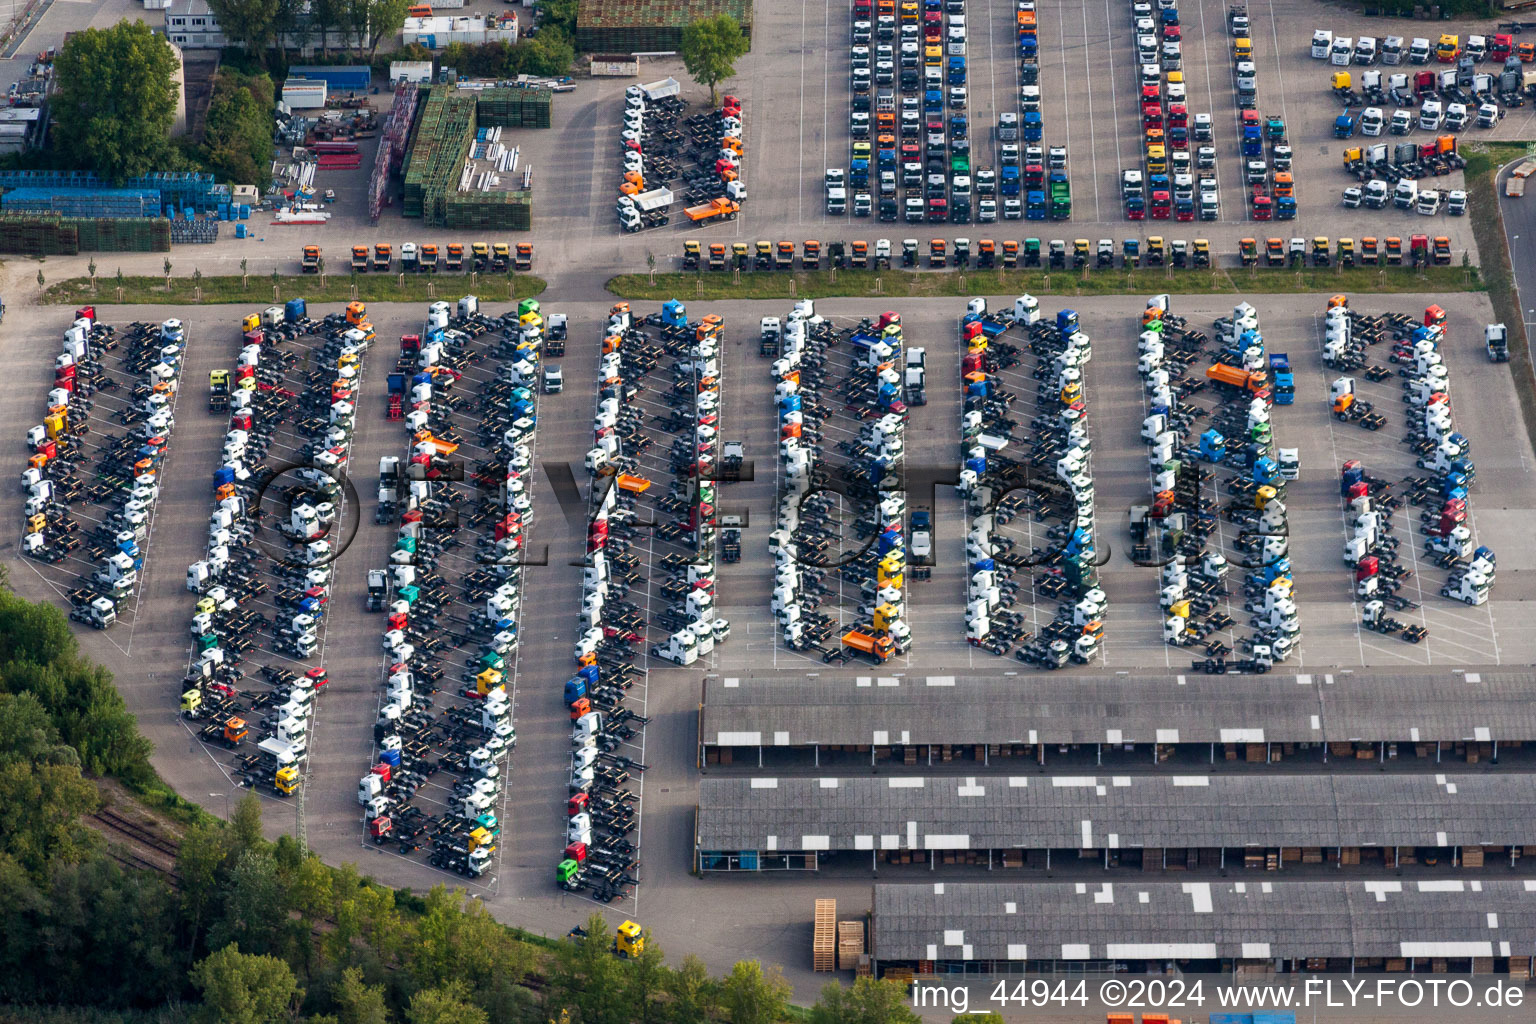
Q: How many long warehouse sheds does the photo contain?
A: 3